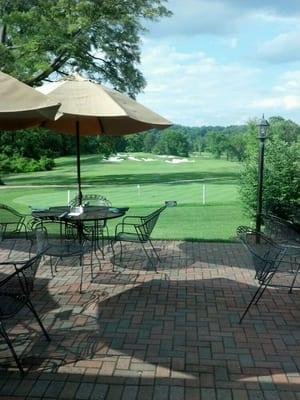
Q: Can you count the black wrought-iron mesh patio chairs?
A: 7